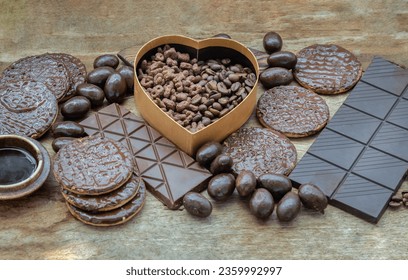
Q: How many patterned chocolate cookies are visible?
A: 9